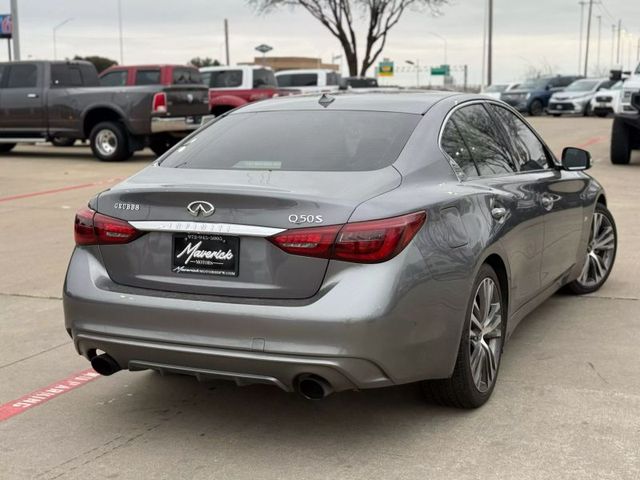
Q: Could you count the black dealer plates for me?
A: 1